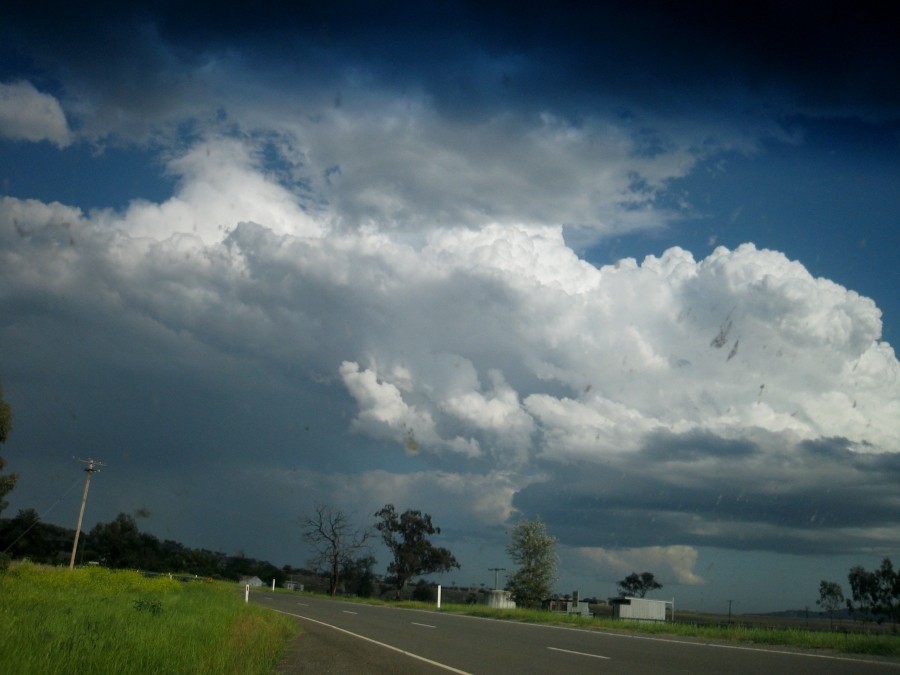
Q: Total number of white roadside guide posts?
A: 3